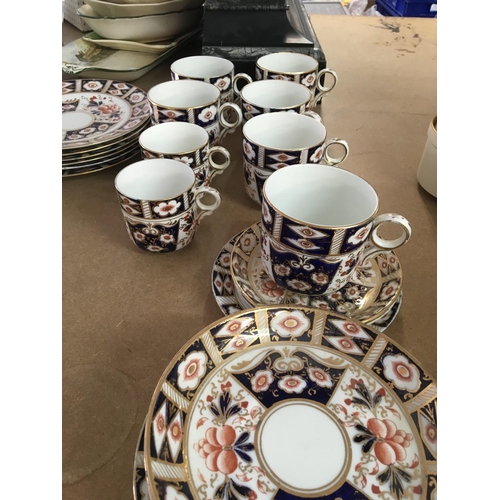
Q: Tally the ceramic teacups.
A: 8